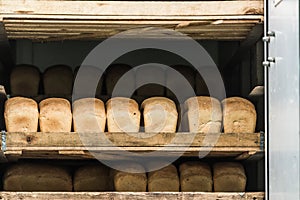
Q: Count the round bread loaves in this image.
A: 0